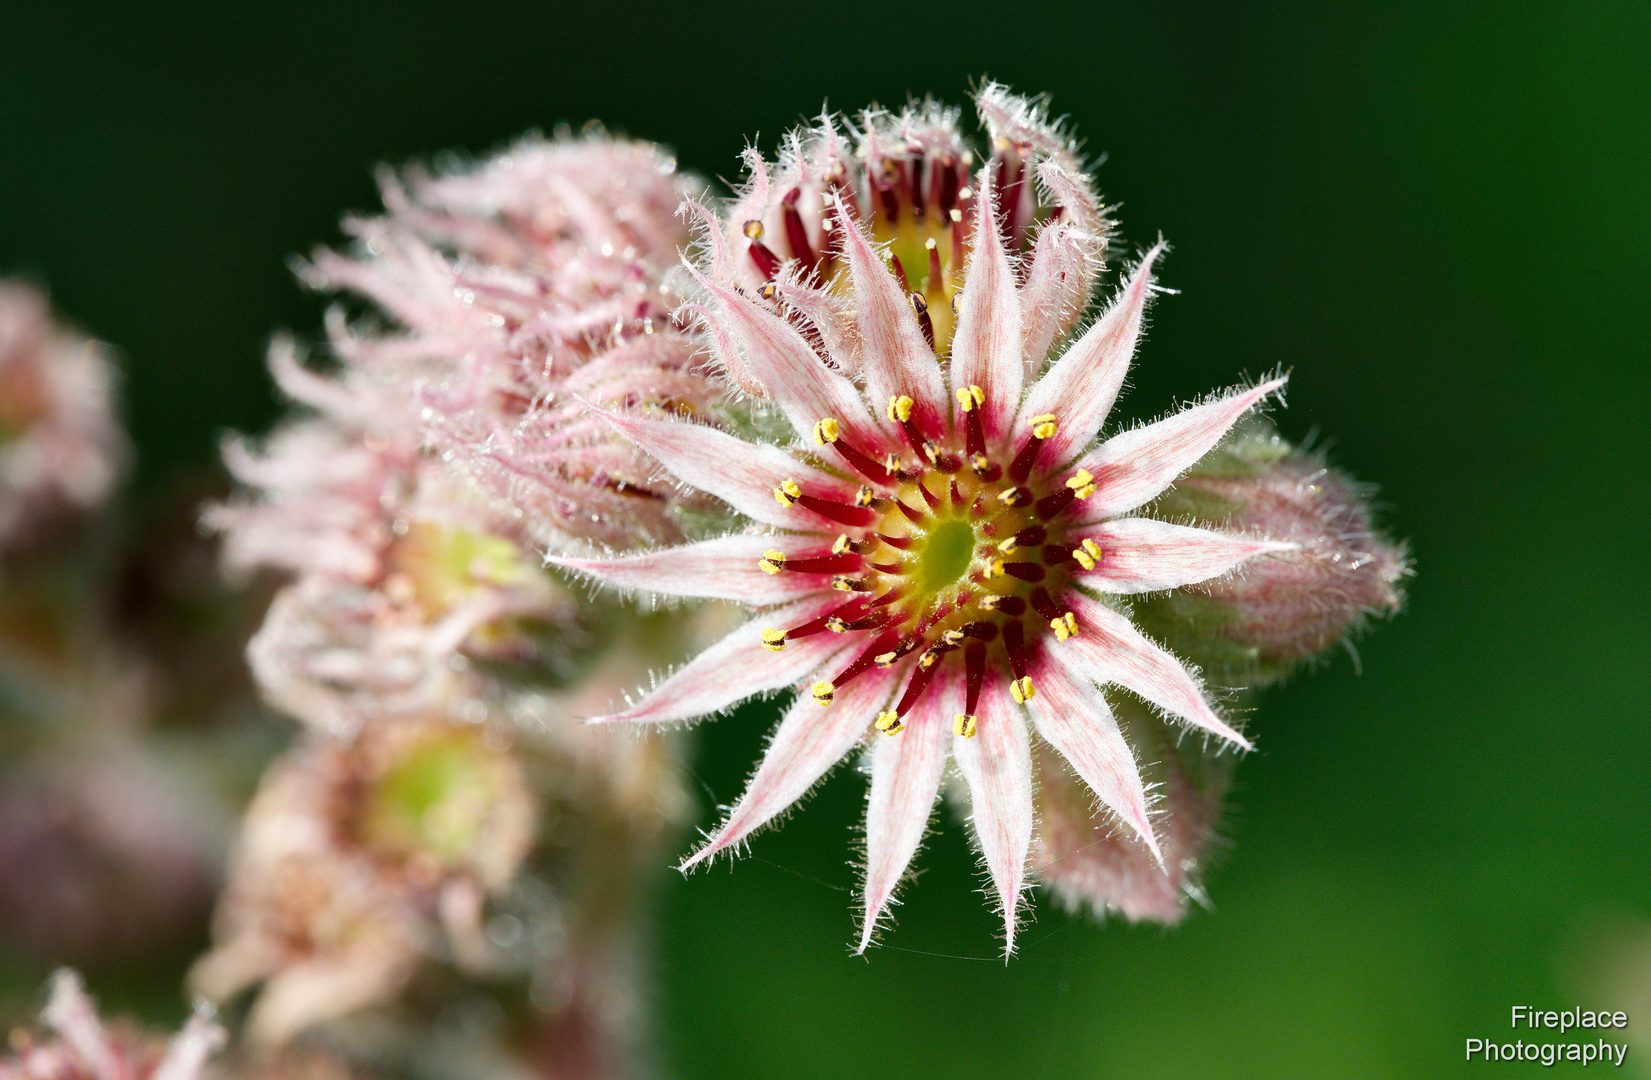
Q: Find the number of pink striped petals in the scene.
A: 14